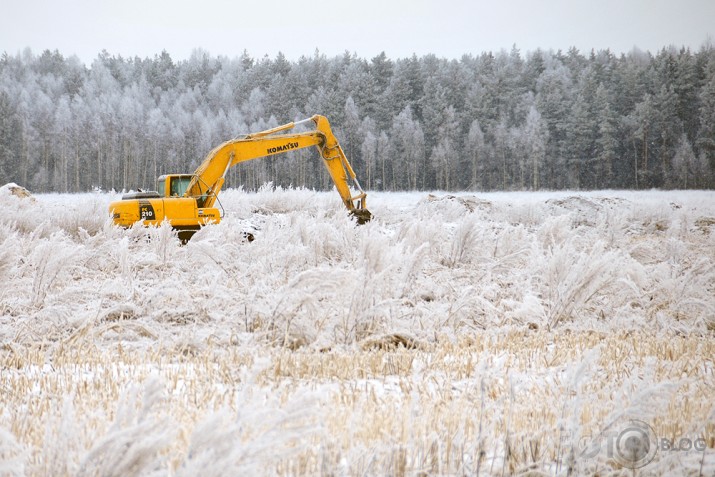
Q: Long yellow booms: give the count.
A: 1